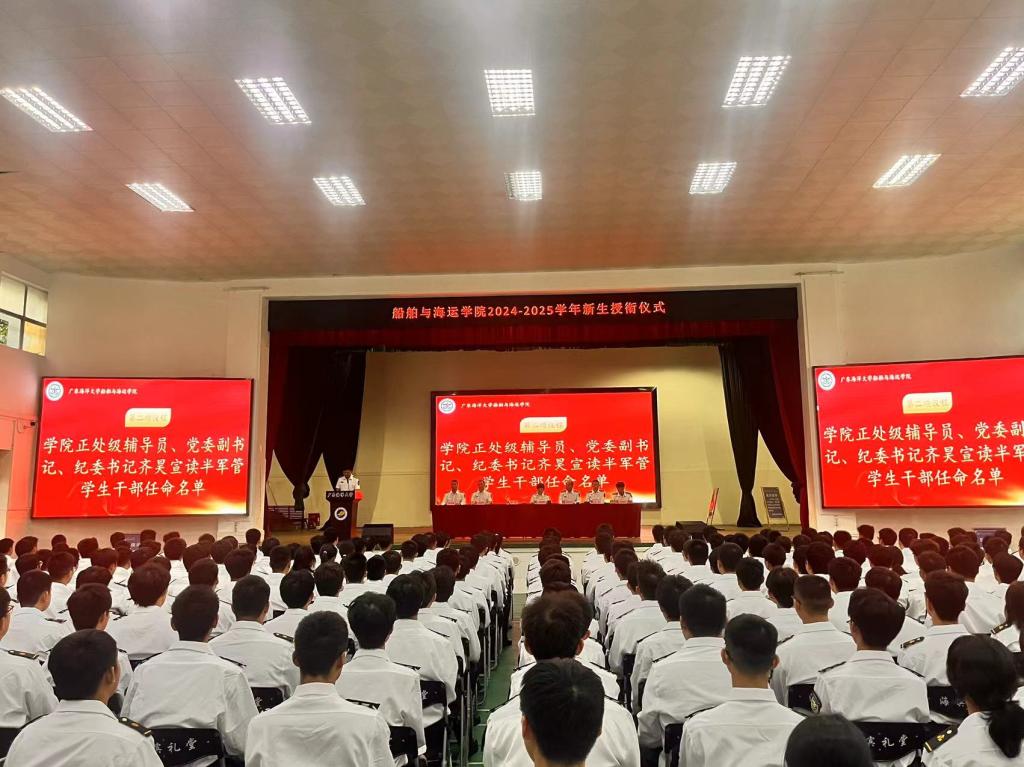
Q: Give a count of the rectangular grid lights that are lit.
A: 10